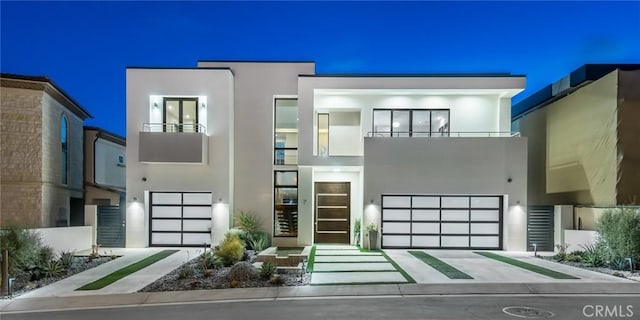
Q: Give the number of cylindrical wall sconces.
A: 6